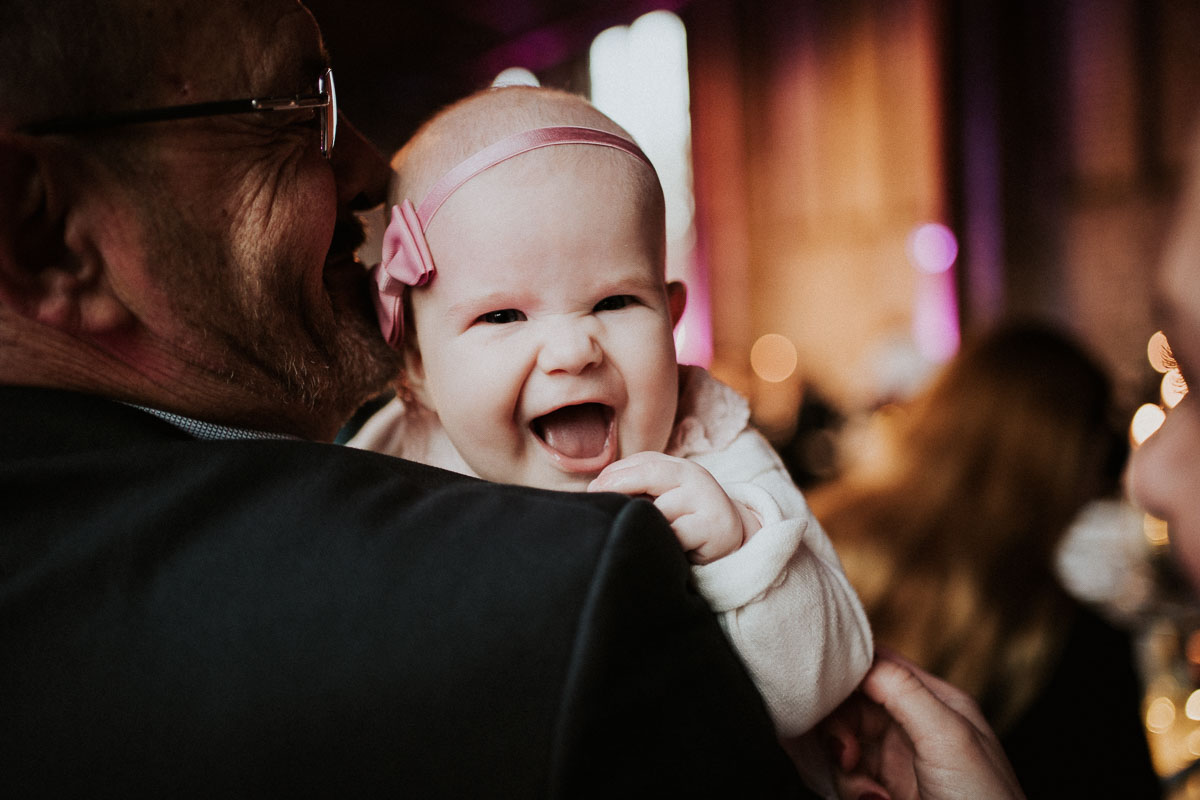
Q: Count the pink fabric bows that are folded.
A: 1